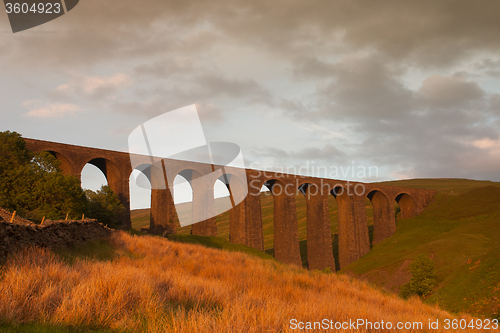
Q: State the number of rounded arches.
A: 10